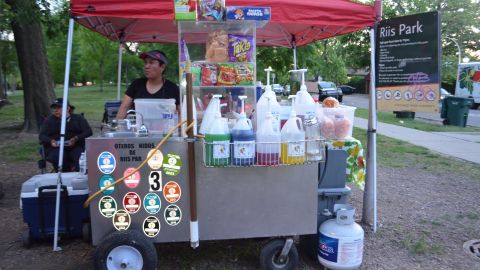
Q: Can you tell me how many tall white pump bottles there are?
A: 2